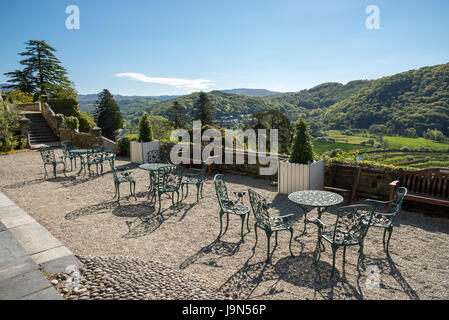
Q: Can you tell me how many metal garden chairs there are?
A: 12